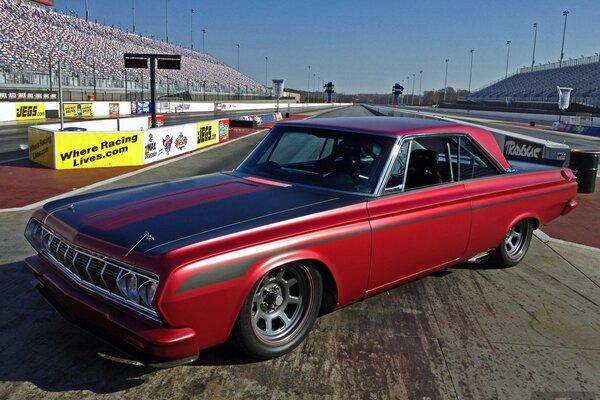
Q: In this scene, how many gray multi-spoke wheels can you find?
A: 2